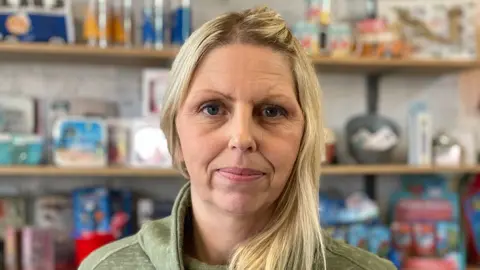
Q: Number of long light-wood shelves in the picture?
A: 2